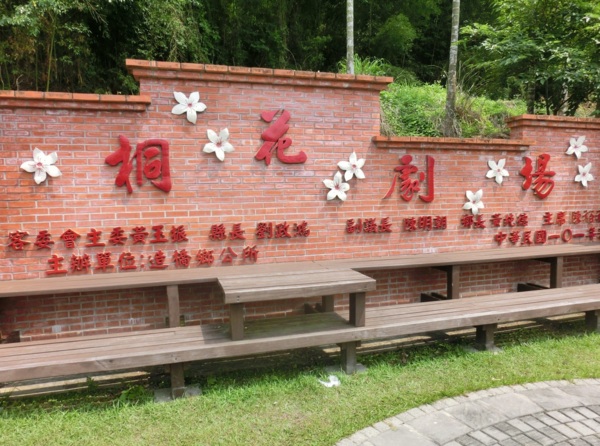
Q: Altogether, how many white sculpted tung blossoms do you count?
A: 9